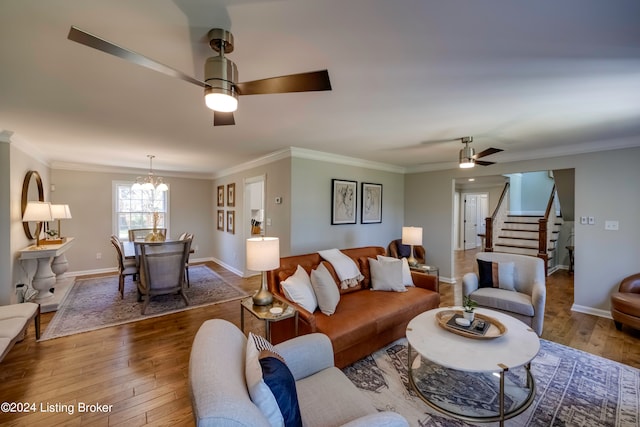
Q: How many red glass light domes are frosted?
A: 0